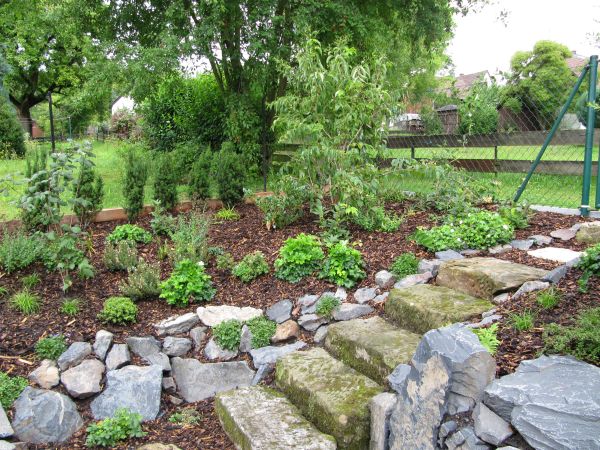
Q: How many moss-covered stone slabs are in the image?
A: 5